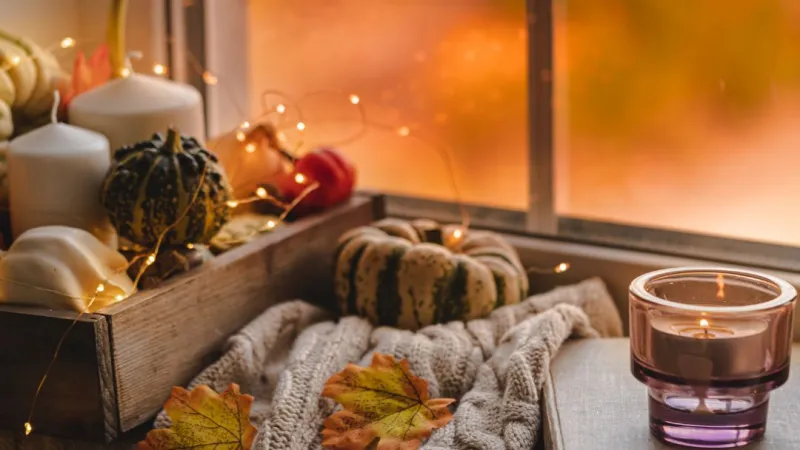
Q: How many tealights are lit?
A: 1